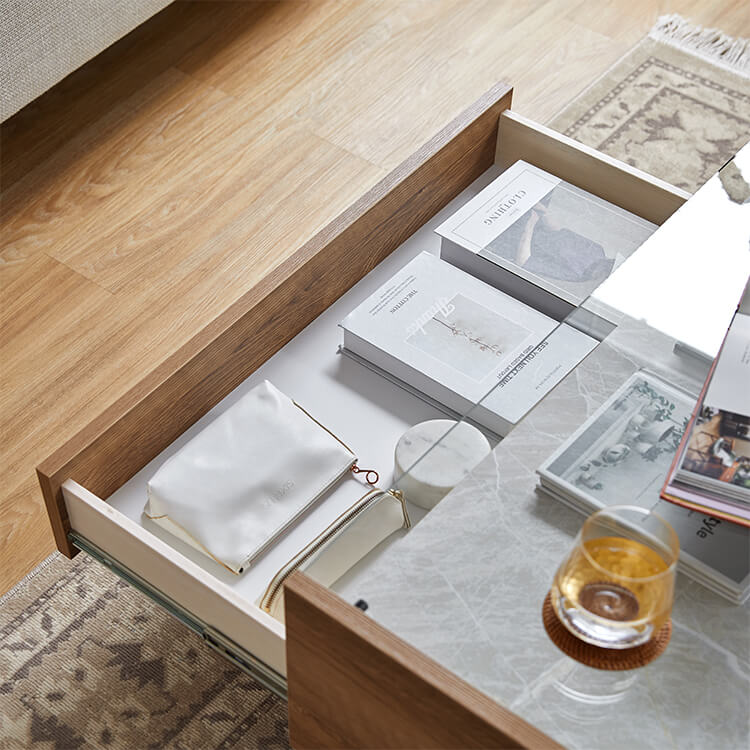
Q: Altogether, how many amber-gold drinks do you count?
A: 1